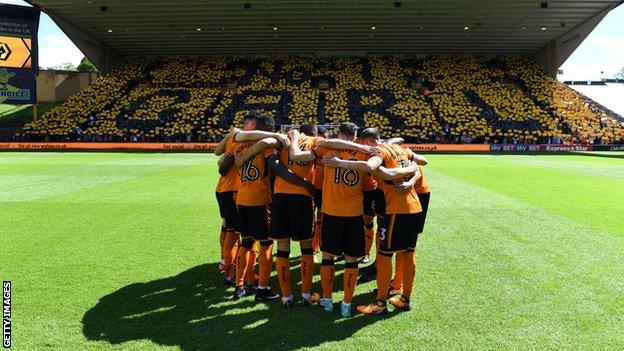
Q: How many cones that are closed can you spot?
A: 0